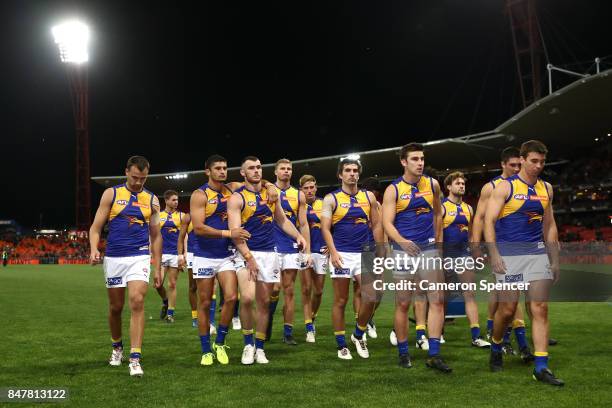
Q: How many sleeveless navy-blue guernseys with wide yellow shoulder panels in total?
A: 11